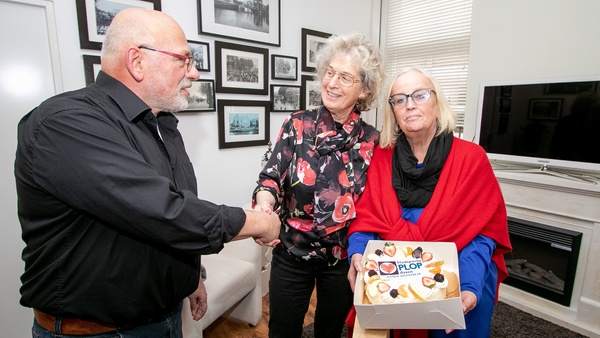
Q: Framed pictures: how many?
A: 11